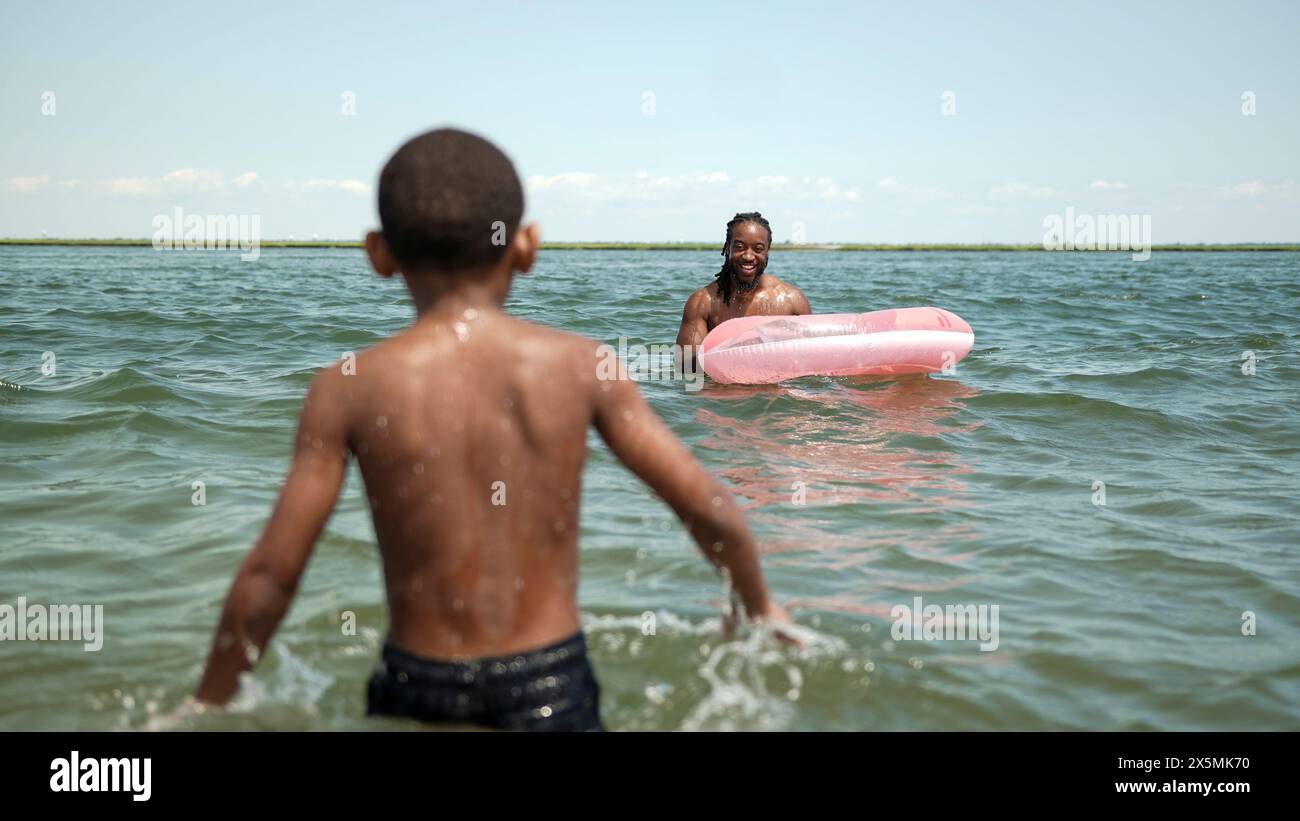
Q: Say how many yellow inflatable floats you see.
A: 0